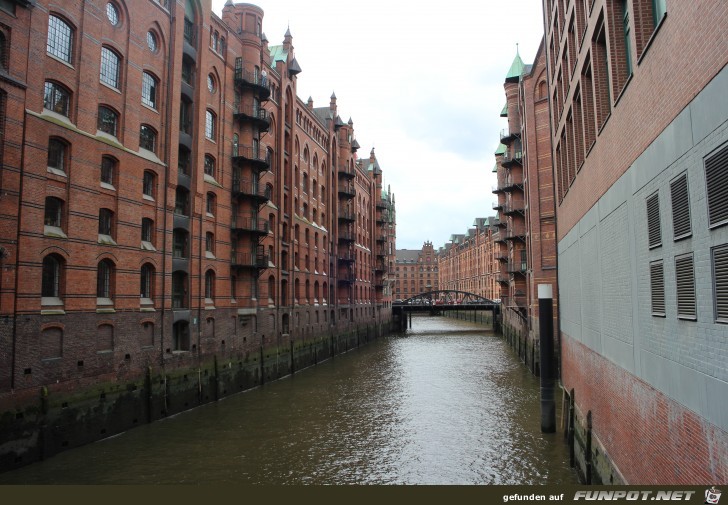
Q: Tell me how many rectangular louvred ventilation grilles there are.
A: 6